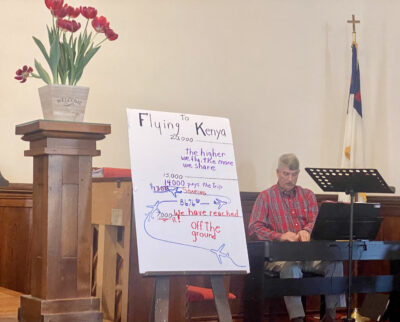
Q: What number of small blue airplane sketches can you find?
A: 4